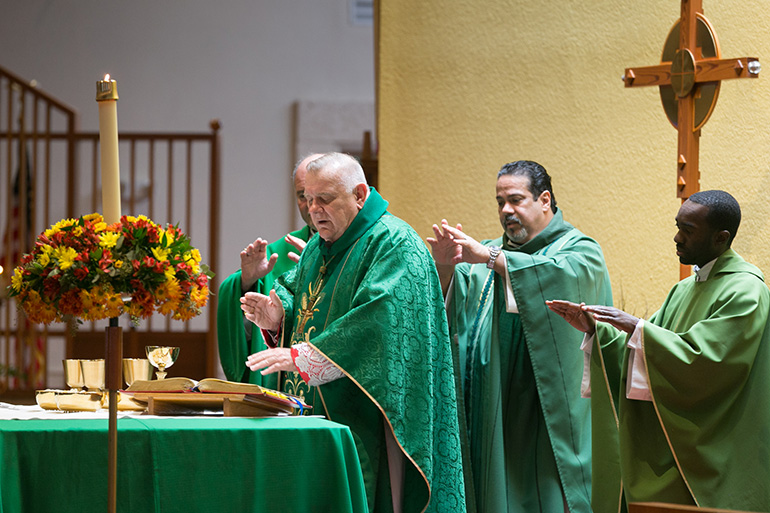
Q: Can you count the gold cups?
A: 4